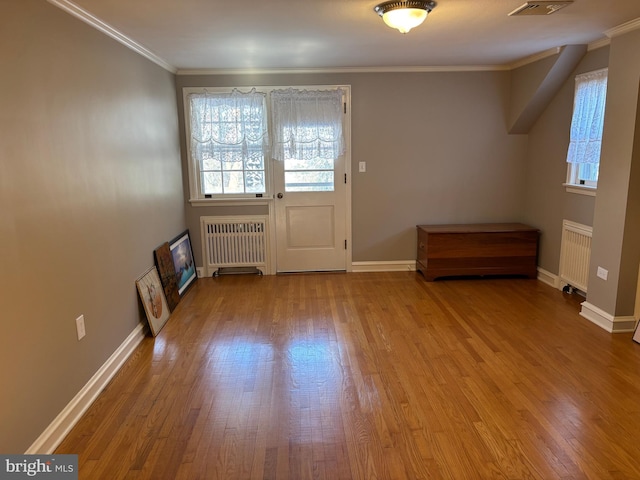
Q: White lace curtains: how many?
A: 3